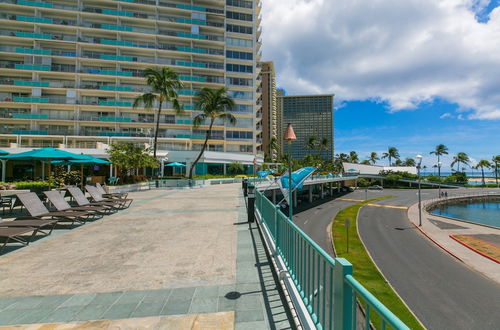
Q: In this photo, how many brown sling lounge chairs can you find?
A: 7